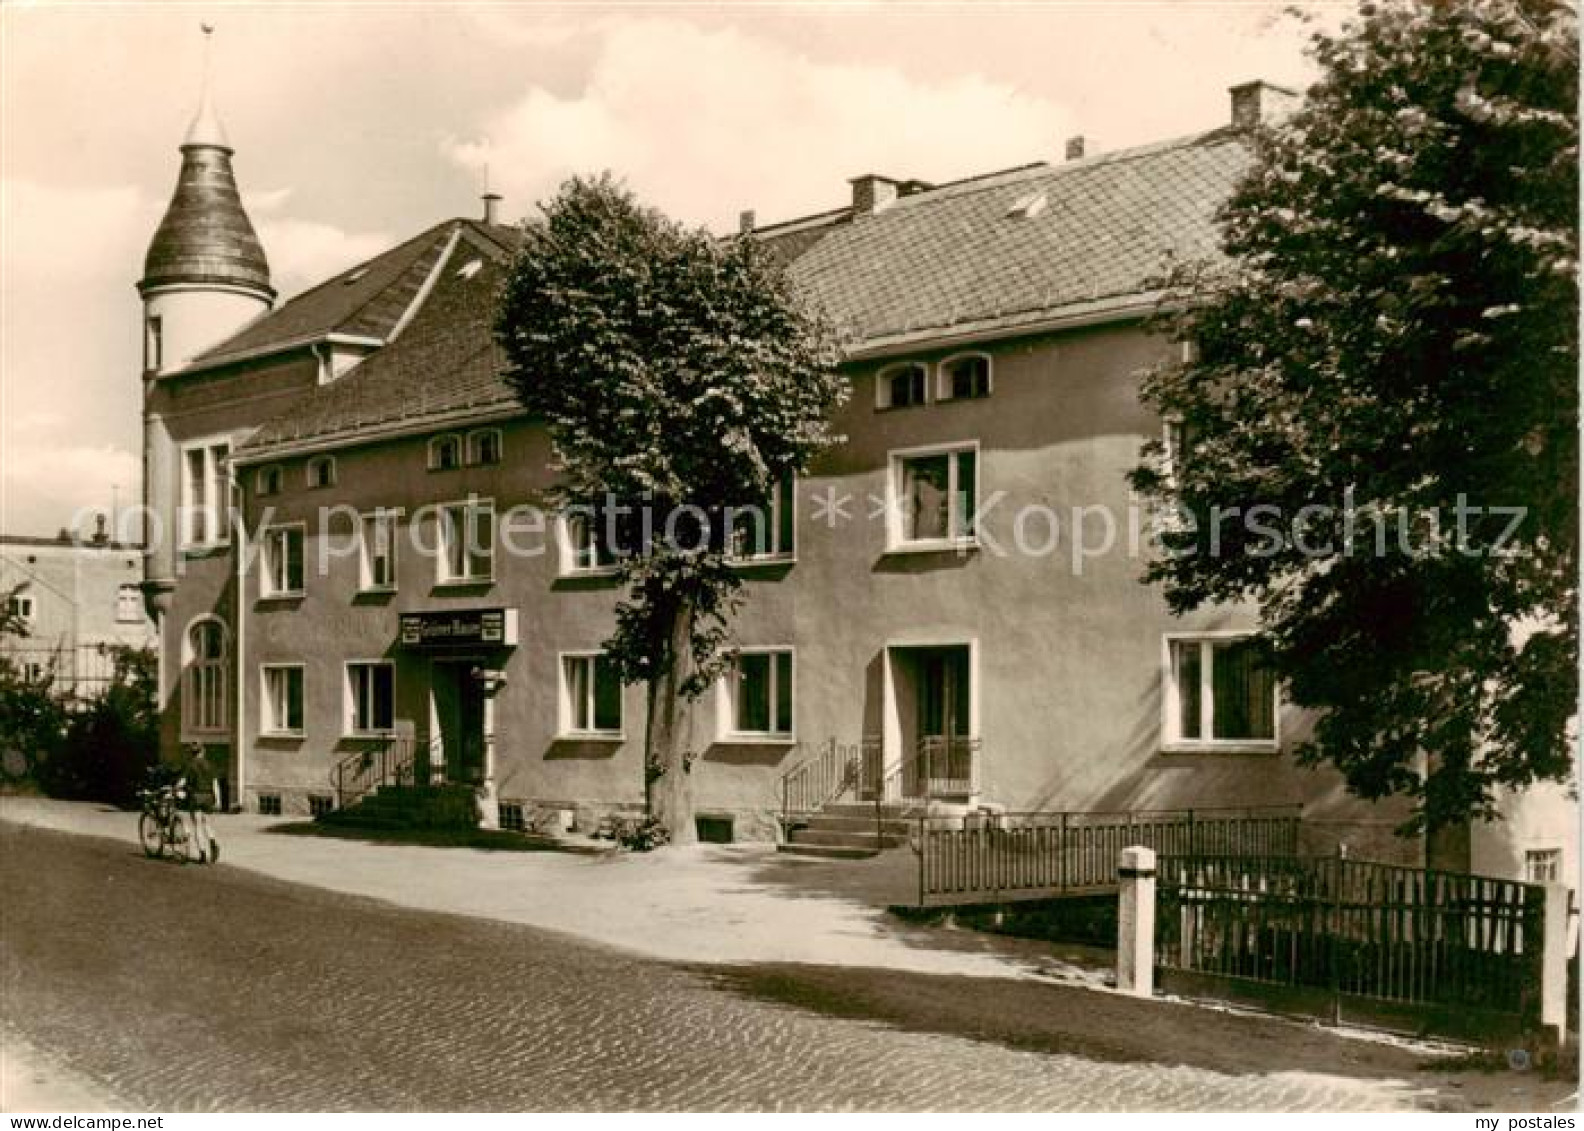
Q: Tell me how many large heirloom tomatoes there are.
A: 0